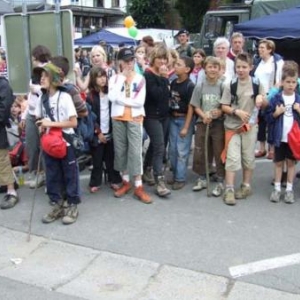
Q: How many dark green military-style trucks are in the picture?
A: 1